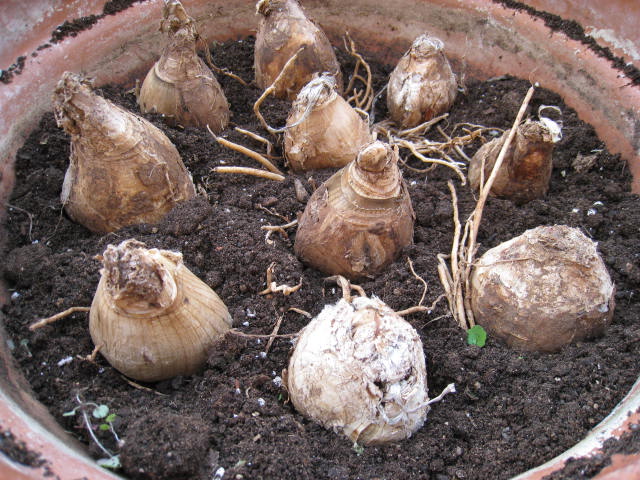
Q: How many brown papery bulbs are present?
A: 10